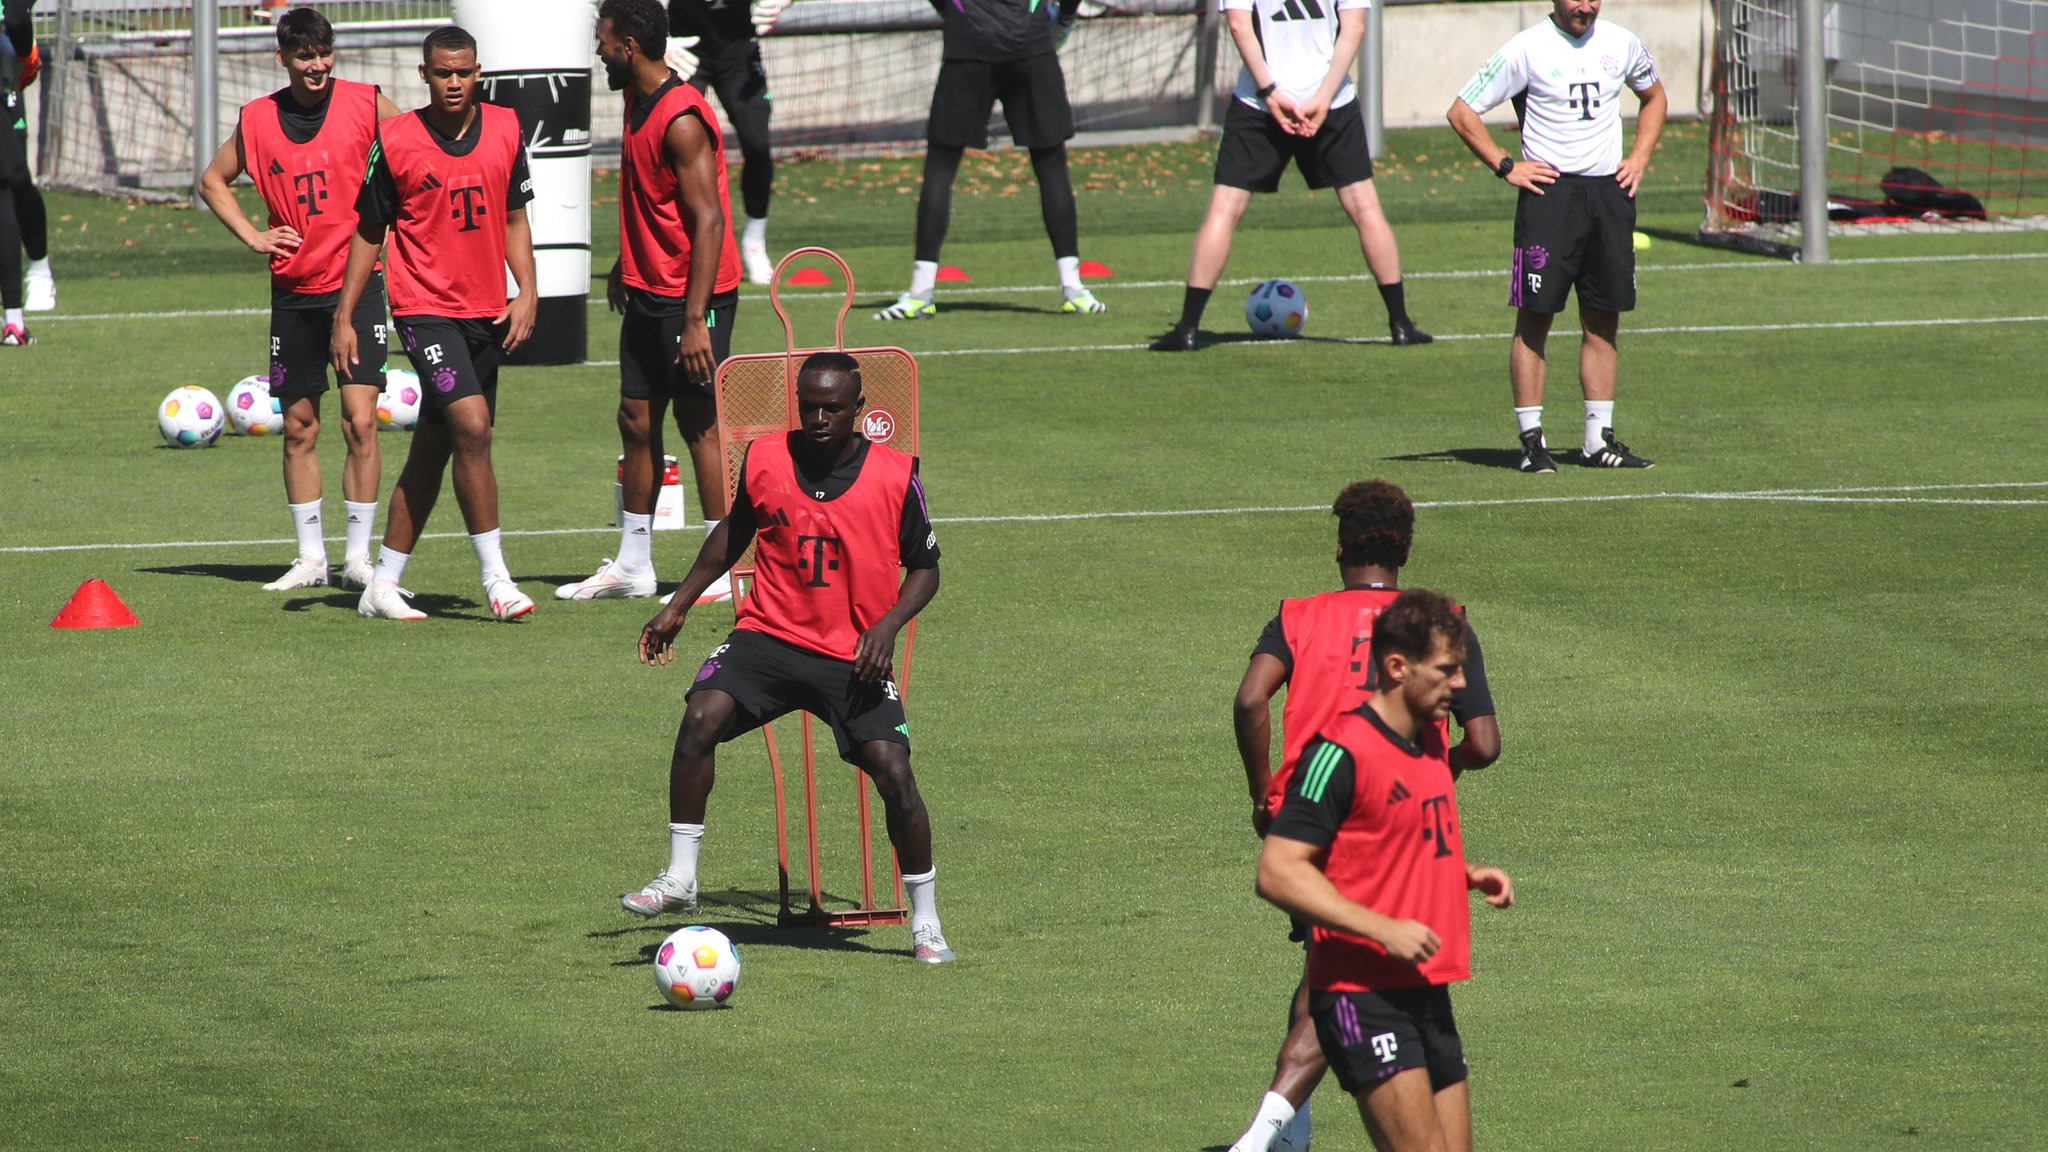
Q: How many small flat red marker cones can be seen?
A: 3